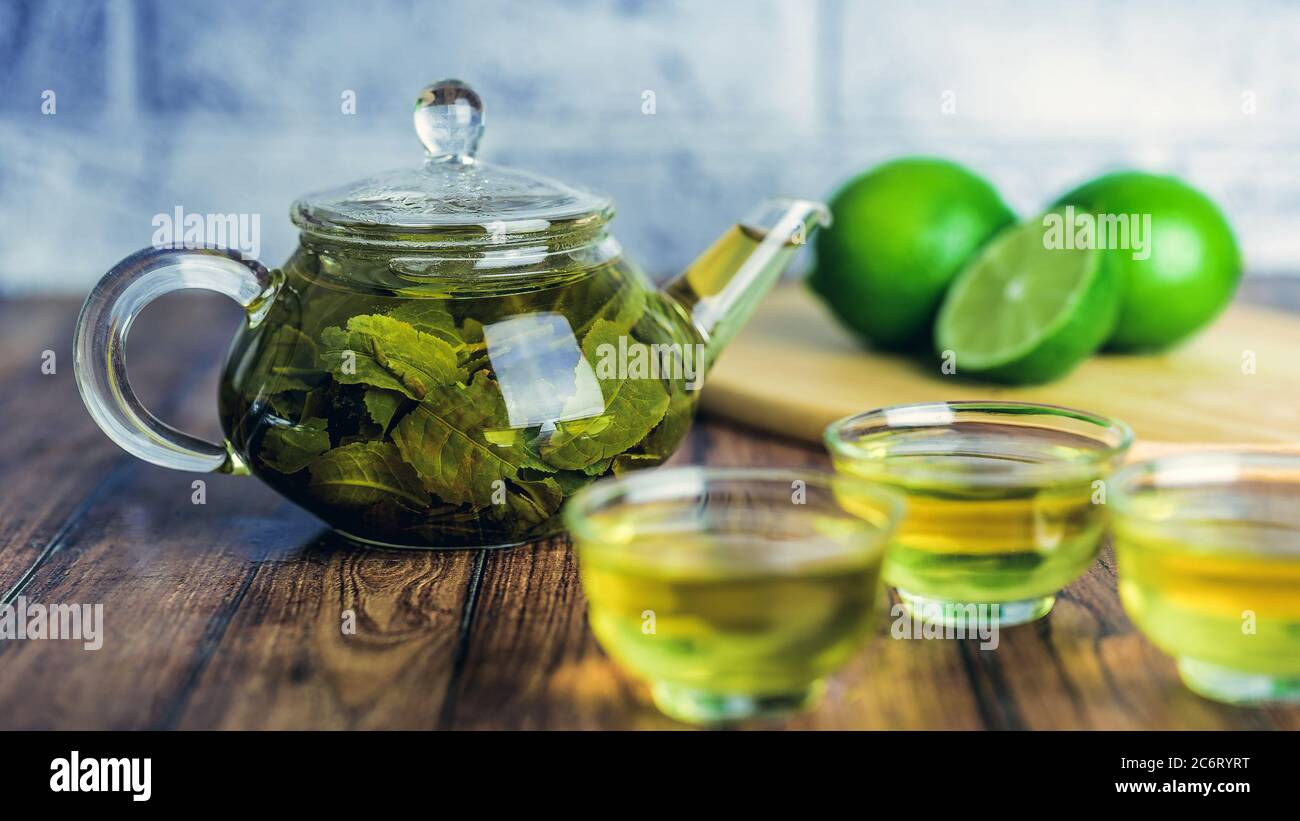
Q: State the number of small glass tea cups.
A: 3